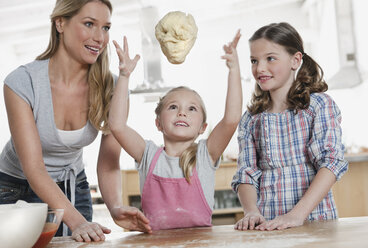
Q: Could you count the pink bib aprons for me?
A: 1